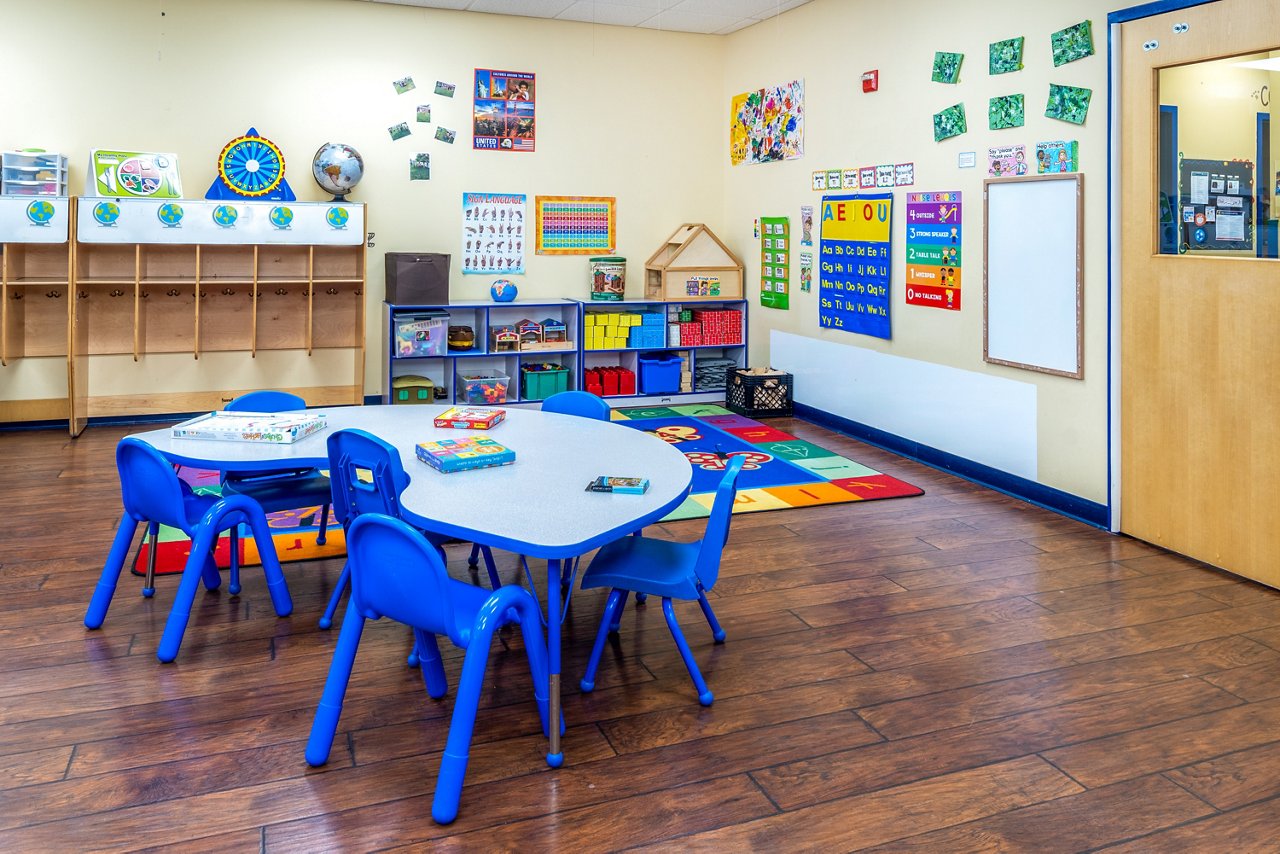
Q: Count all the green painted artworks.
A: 6